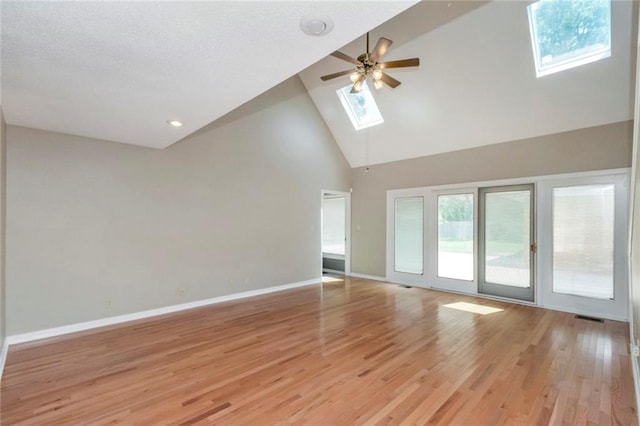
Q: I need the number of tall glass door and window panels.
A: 4